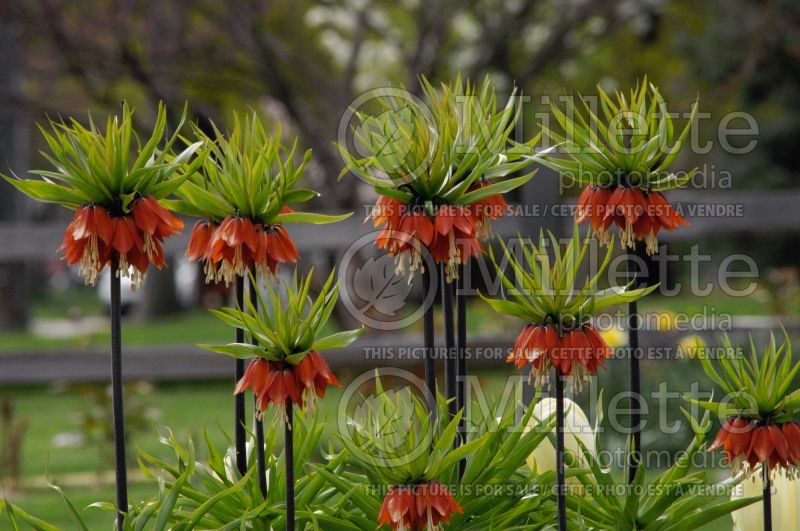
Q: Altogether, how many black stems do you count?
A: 10